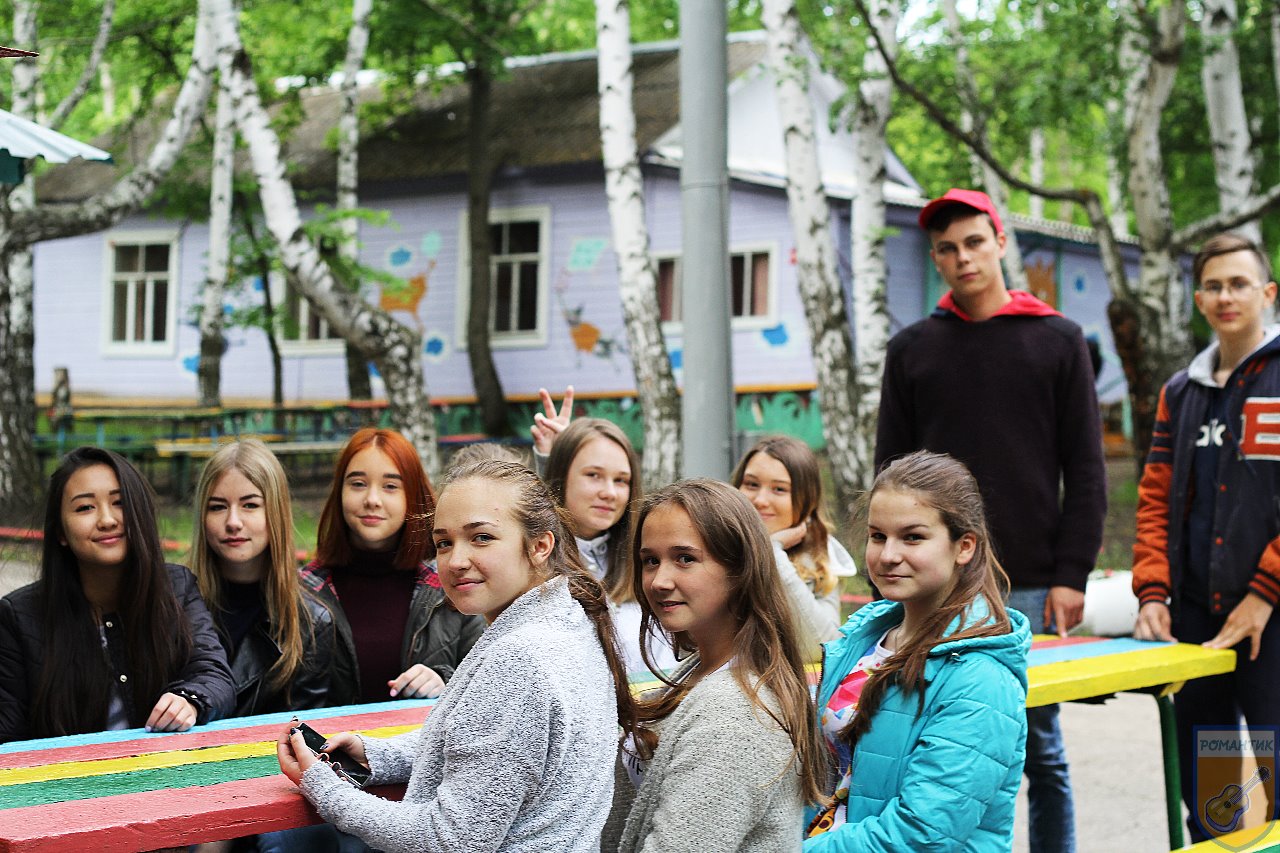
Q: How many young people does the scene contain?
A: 10